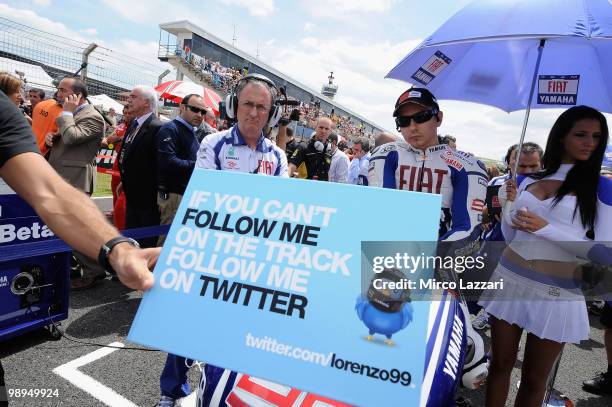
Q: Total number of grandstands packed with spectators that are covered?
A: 1